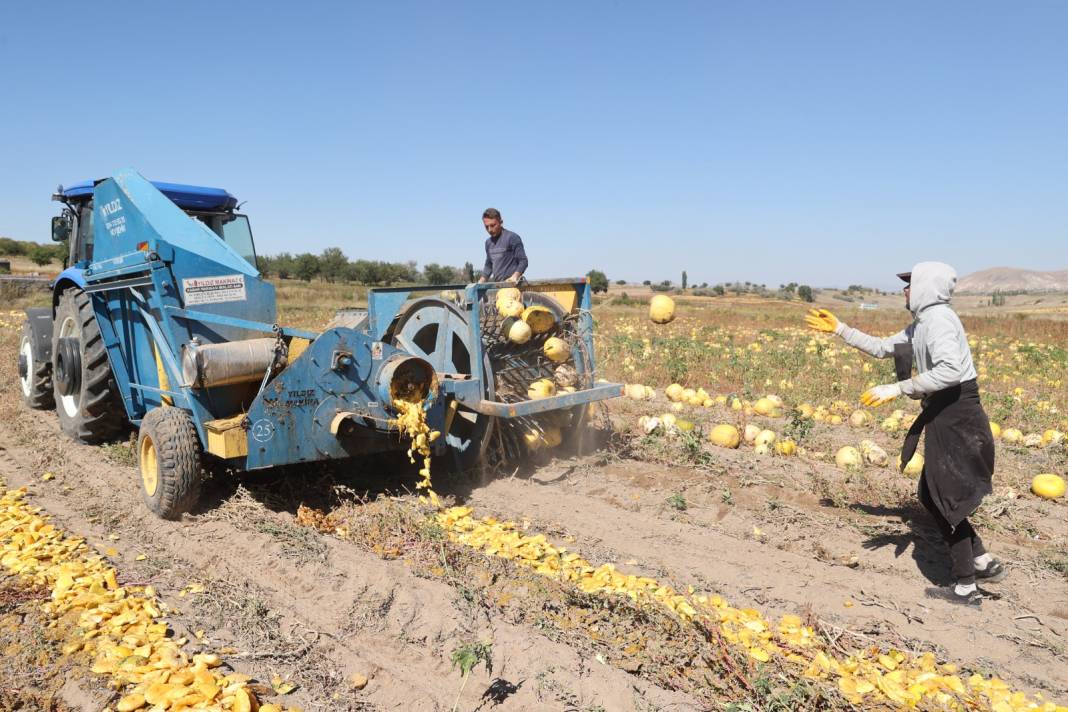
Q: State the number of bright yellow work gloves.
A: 2